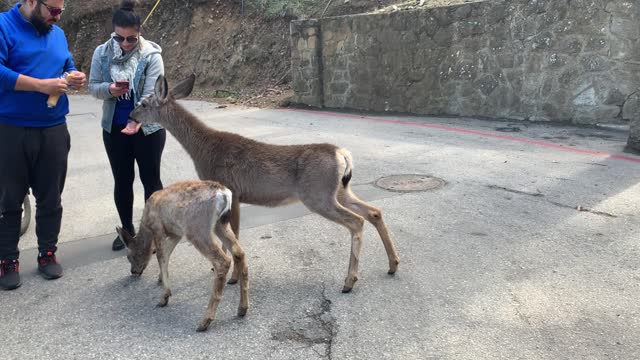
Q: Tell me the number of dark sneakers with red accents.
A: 2